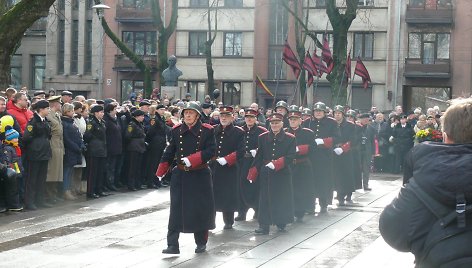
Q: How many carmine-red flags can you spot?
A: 6